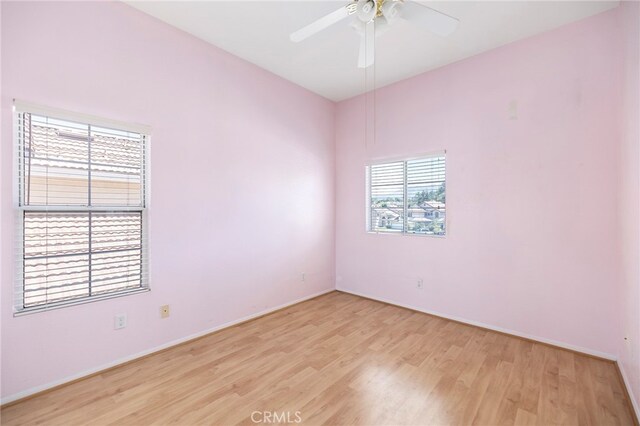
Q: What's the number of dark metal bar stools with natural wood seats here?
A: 0